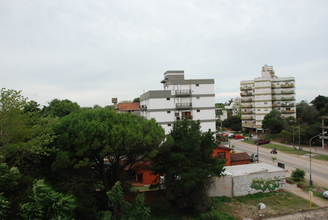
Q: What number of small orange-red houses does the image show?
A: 2